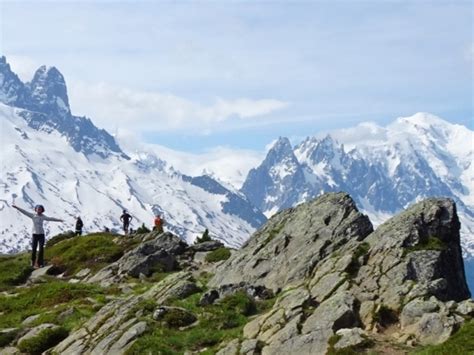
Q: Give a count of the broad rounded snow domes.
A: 1